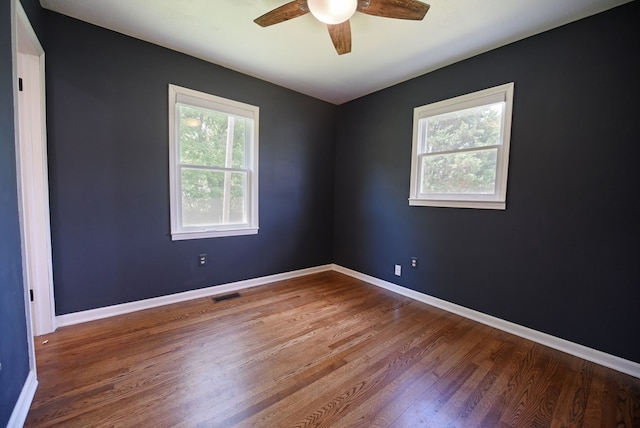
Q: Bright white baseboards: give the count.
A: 3